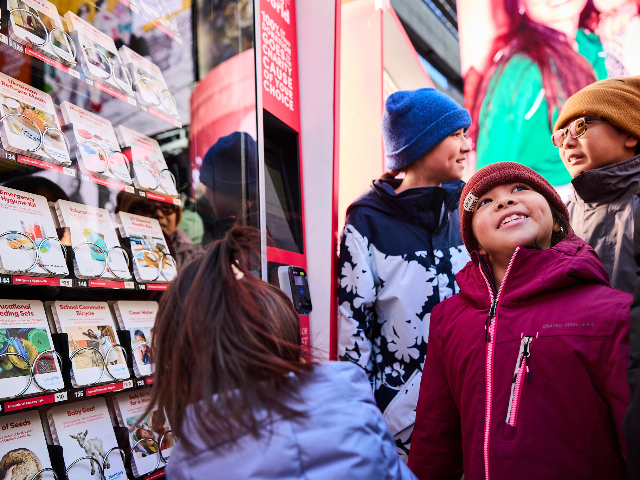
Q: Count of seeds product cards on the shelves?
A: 1